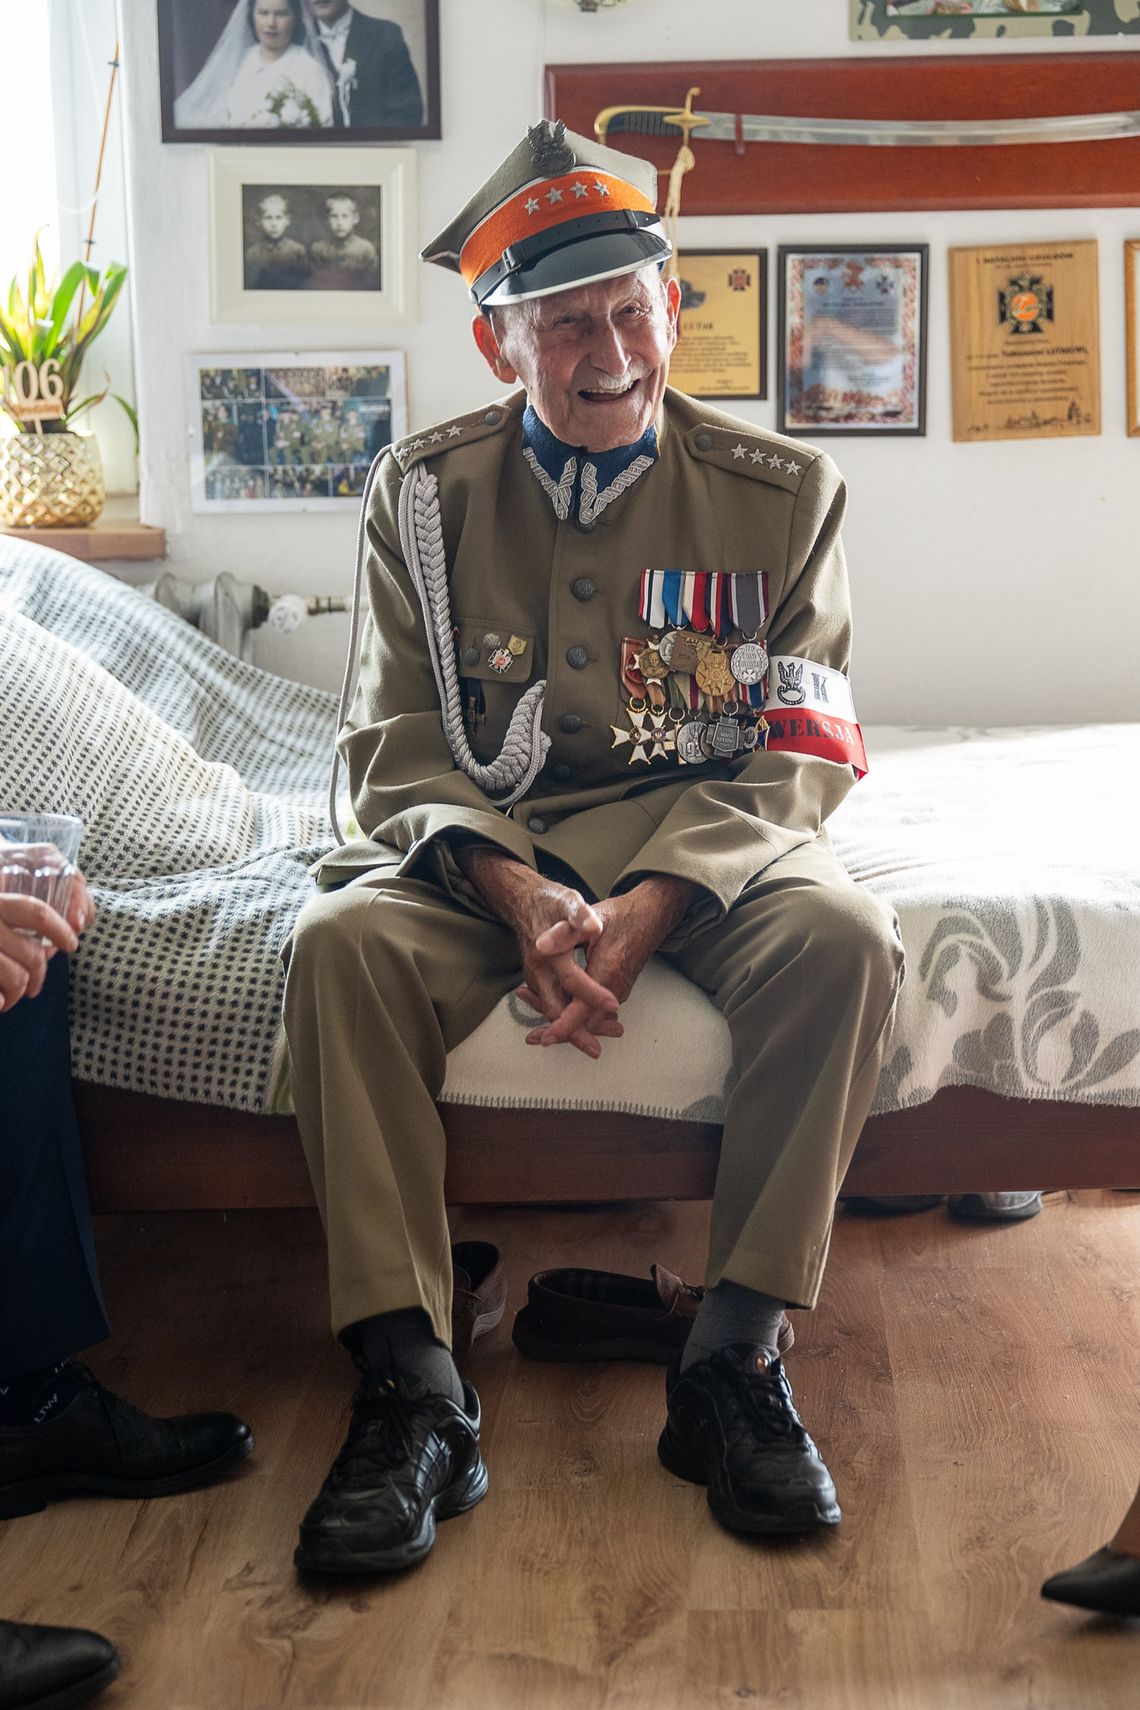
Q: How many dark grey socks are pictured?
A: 2